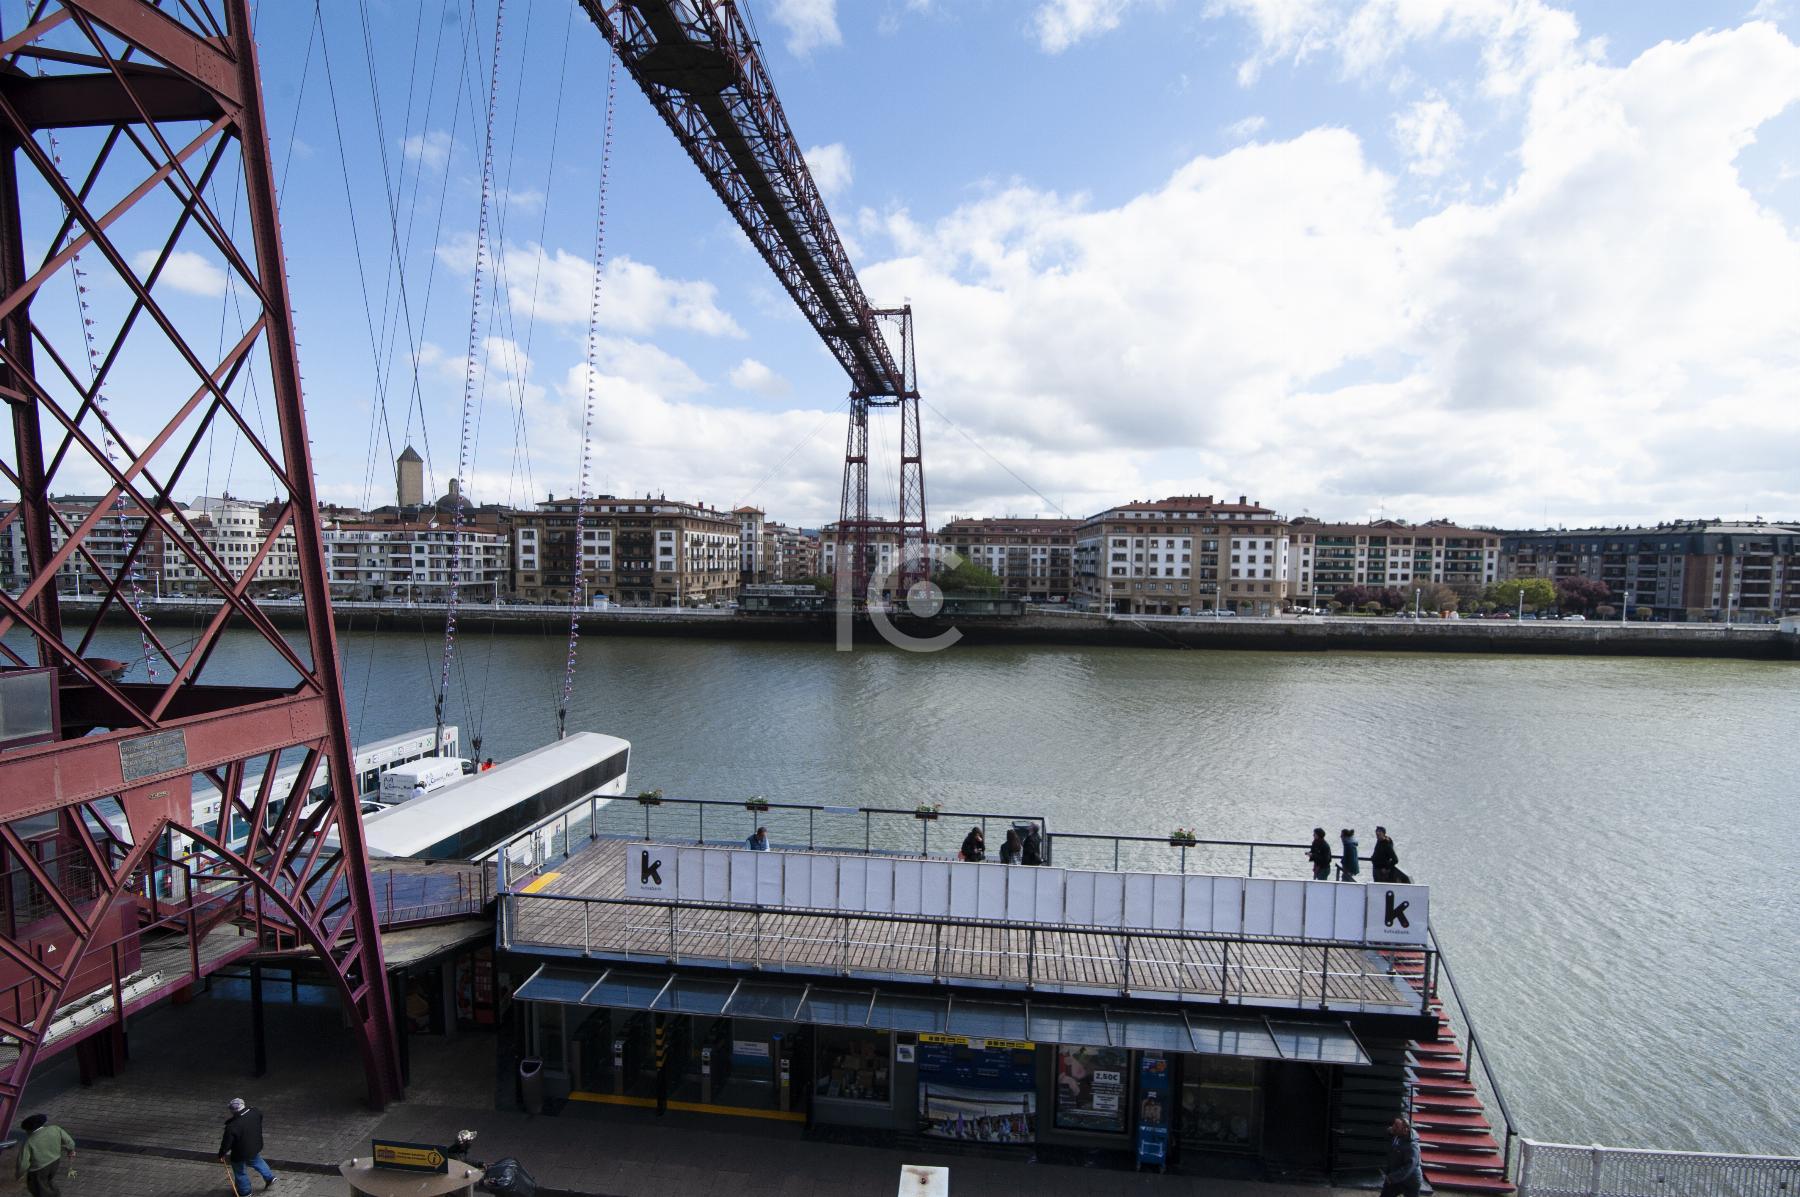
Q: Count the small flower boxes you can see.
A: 4